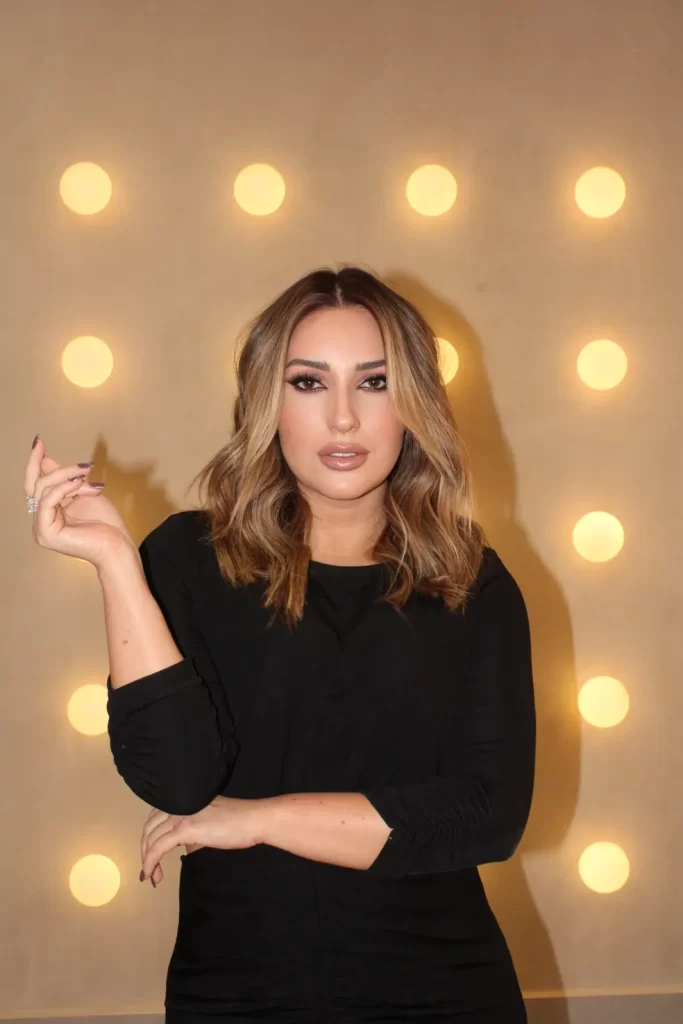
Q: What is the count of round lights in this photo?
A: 12